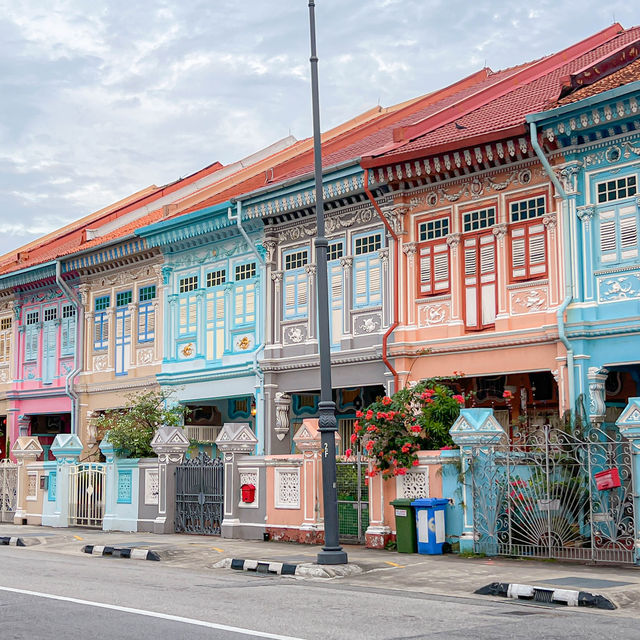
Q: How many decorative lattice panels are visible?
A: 7